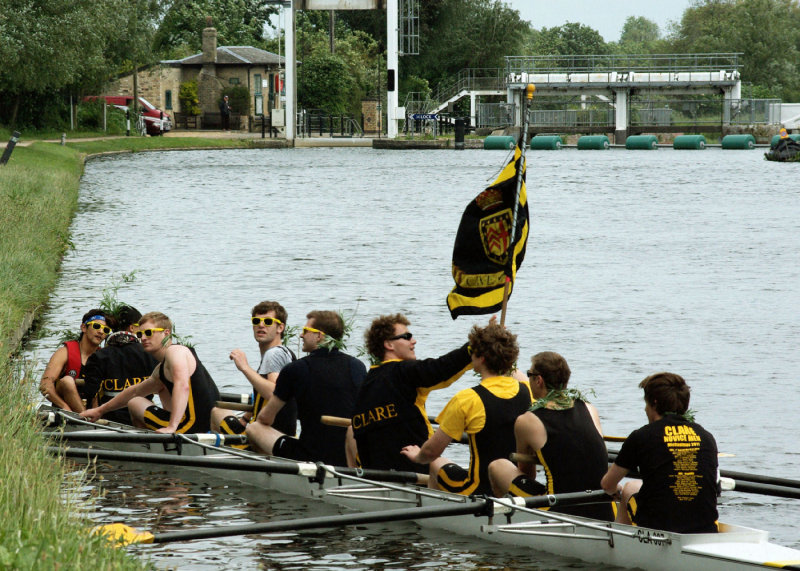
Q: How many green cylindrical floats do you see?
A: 7